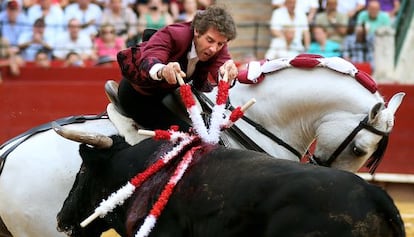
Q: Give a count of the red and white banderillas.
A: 6